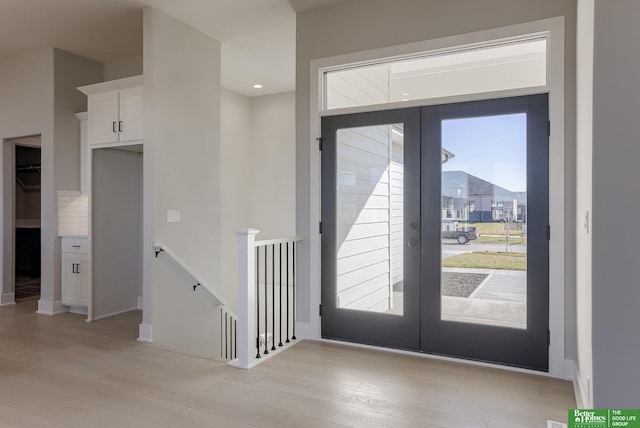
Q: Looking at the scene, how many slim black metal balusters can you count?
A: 10